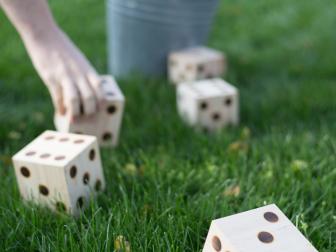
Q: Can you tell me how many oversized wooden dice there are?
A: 5